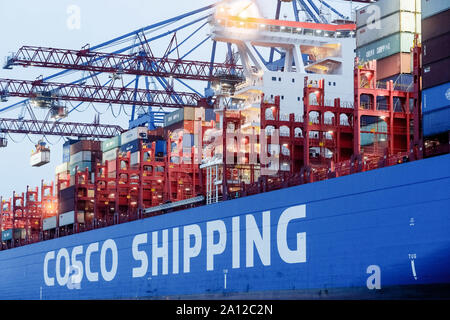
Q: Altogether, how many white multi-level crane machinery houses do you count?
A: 1